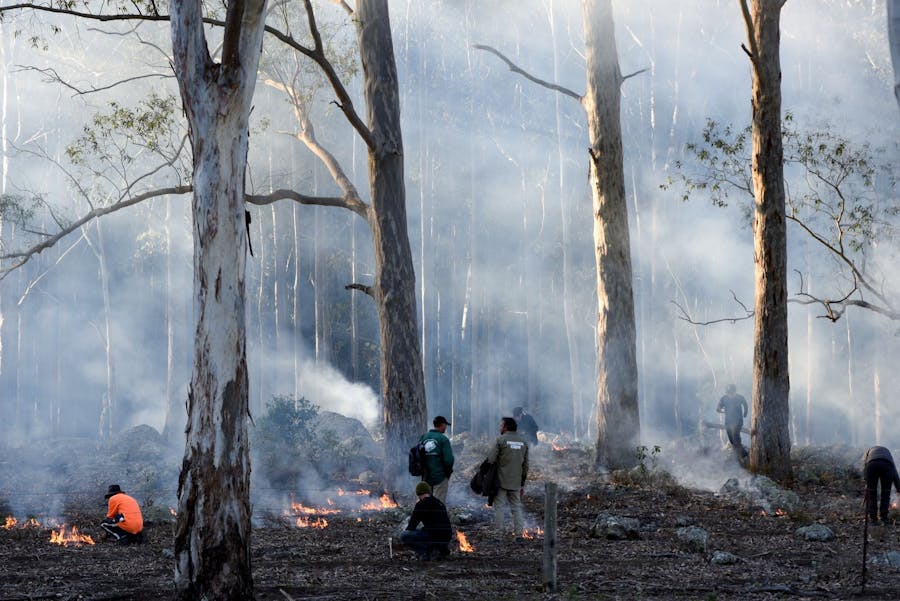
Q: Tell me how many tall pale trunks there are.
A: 4